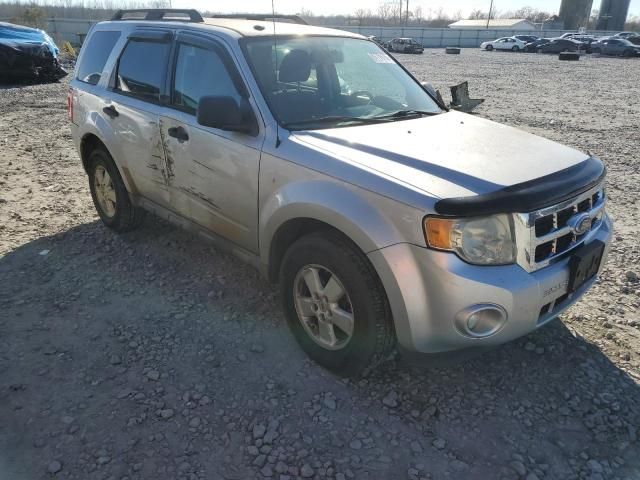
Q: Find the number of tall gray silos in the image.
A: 2